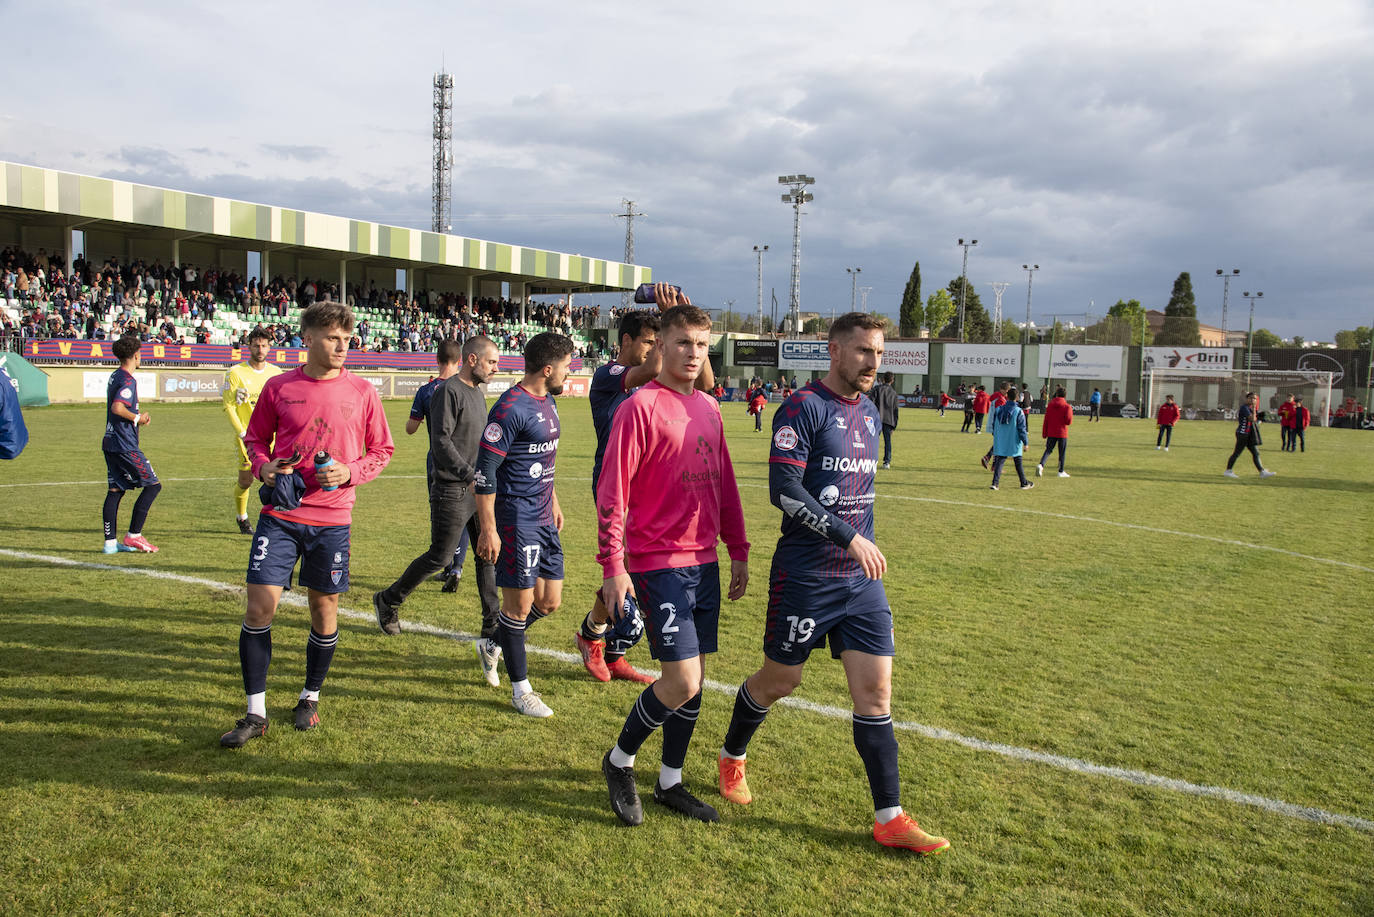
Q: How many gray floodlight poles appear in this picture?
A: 7